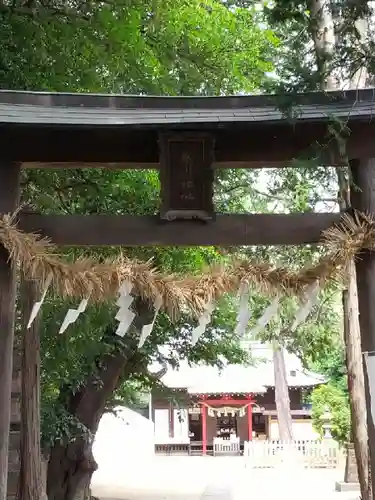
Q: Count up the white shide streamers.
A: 8